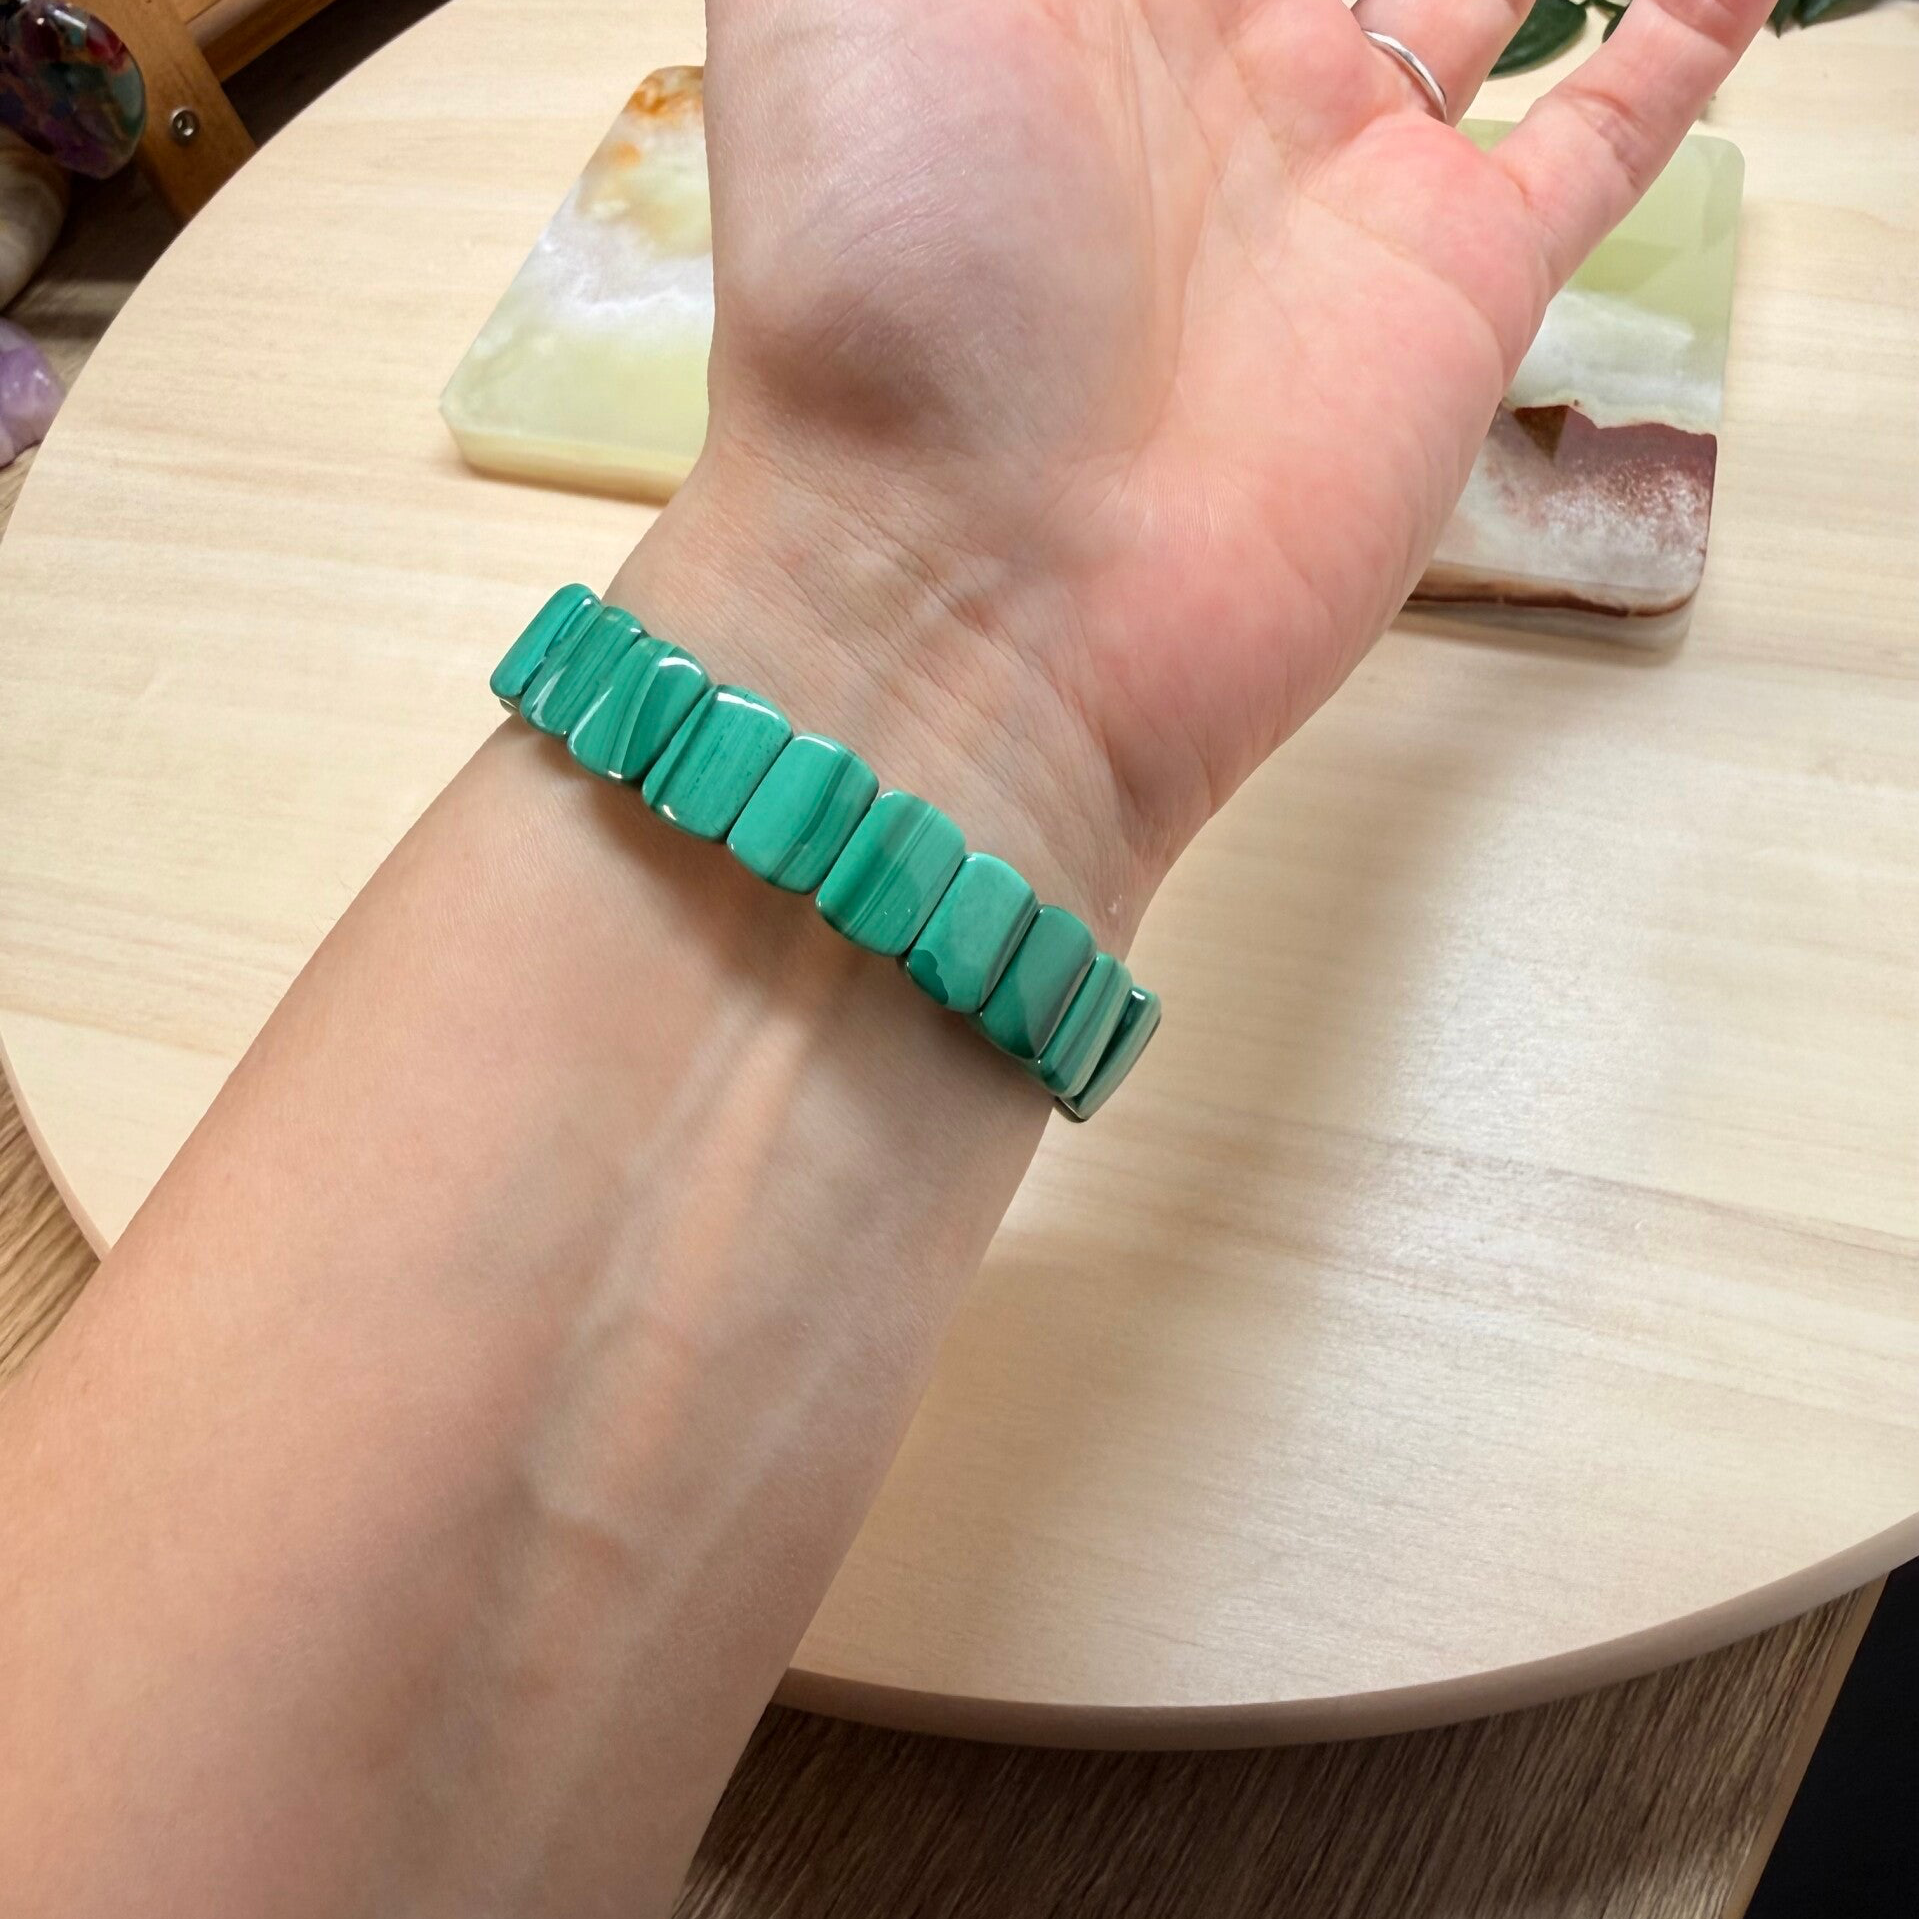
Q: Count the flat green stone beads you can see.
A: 10